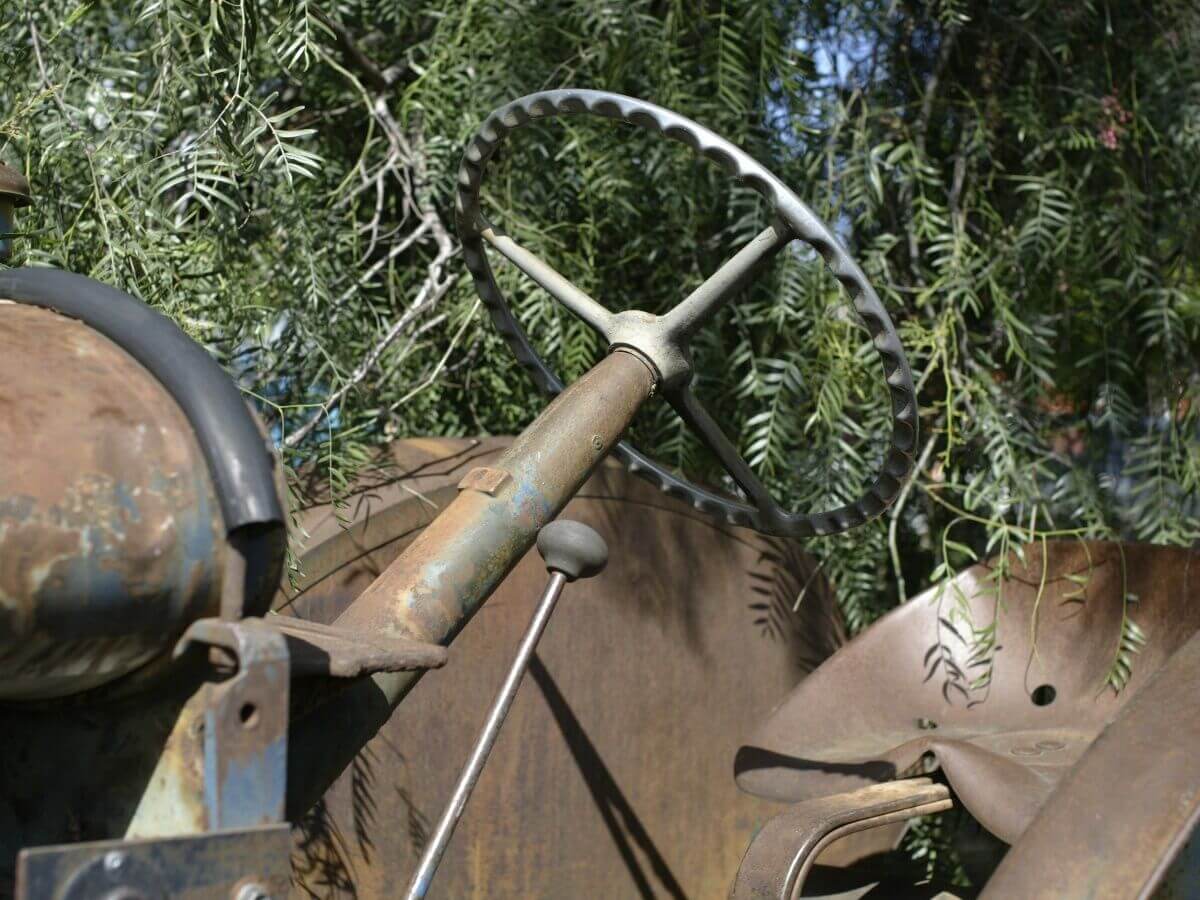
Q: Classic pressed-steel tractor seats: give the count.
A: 1